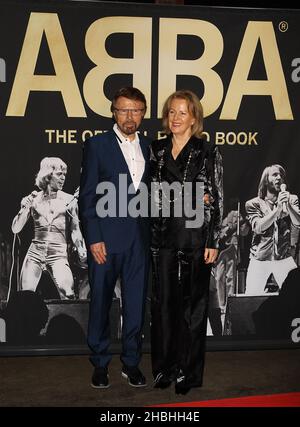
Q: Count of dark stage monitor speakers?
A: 2